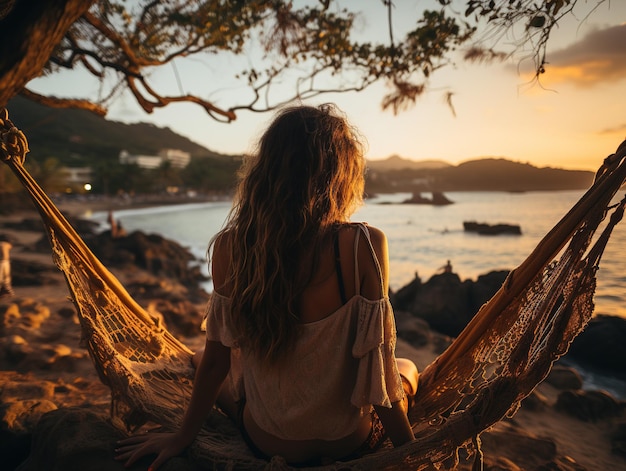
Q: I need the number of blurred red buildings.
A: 0